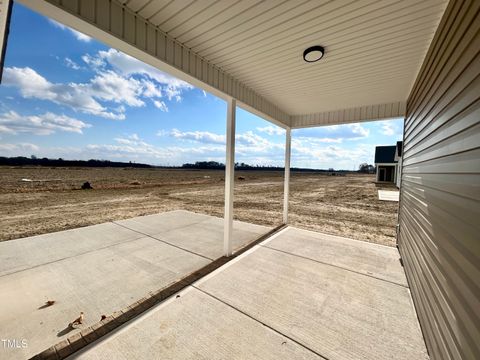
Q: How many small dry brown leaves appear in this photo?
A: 3